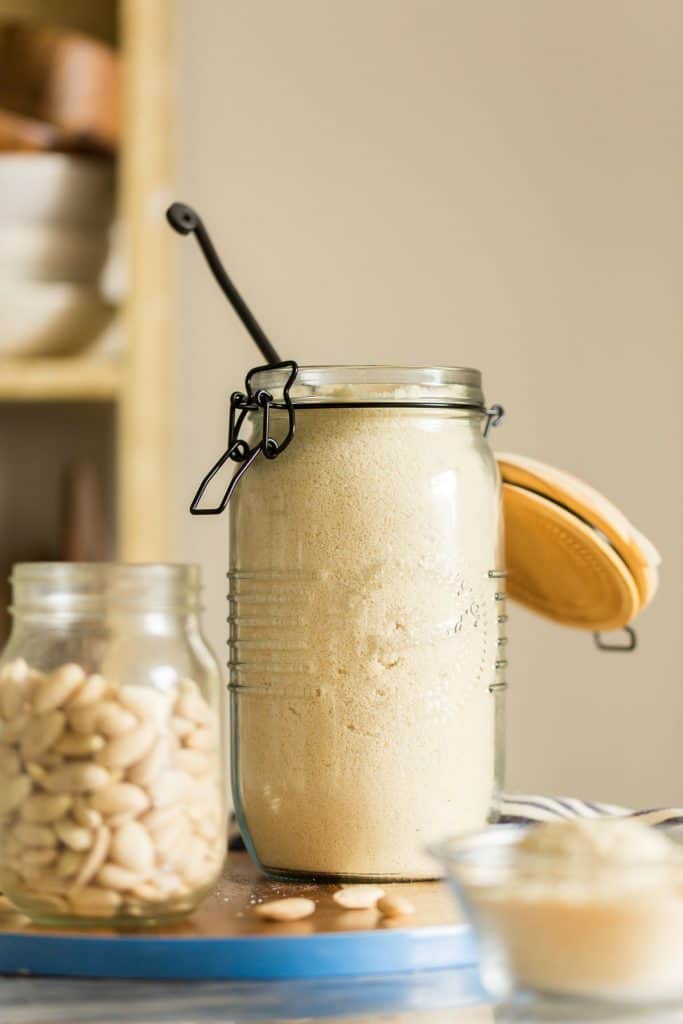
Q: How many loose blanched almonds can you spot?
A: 3